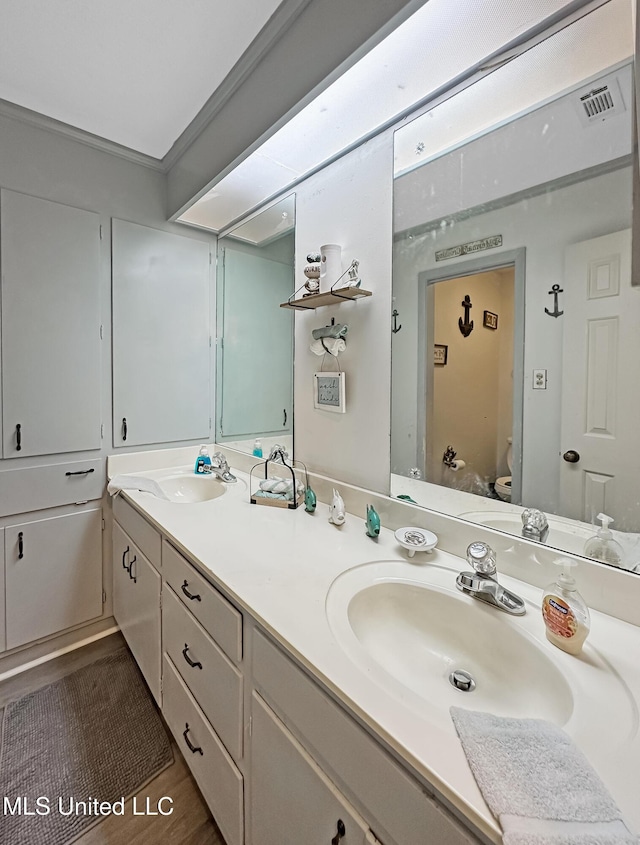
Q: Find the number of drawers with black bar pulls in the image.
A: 4